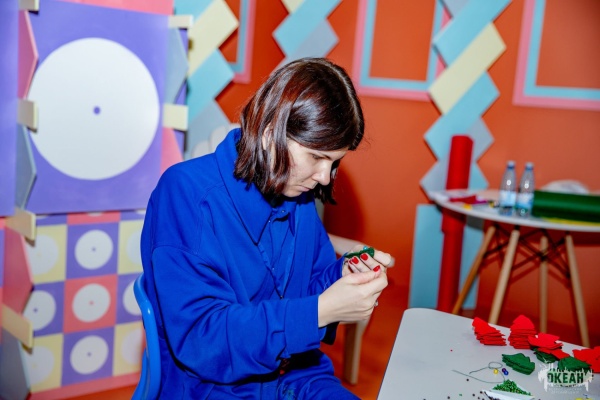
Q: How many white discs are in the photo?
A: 10